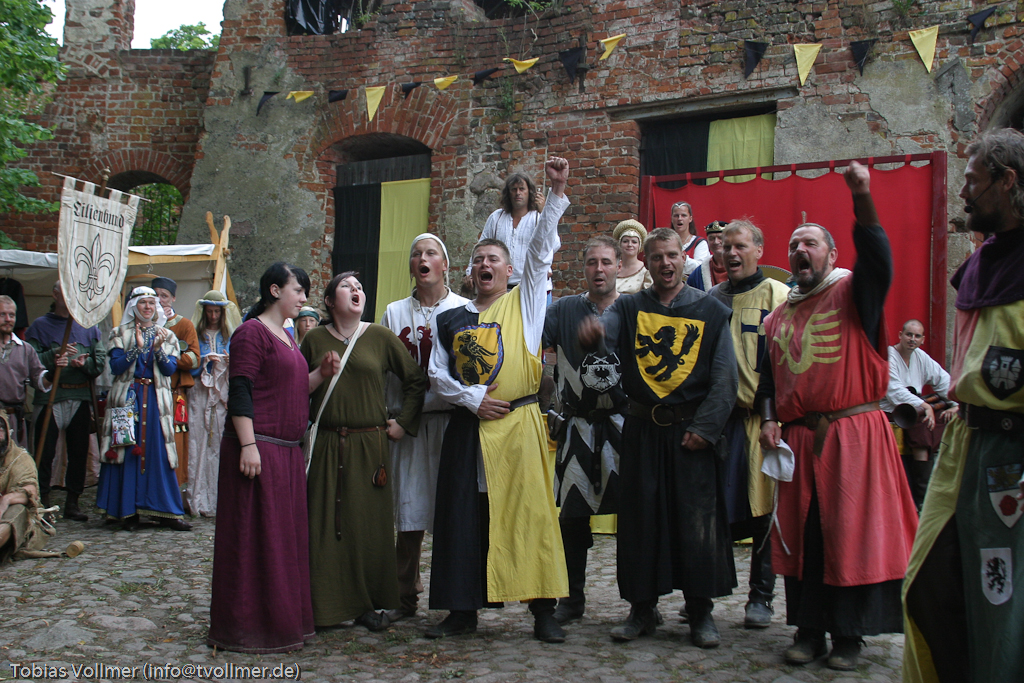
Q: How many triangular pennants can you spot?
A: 15